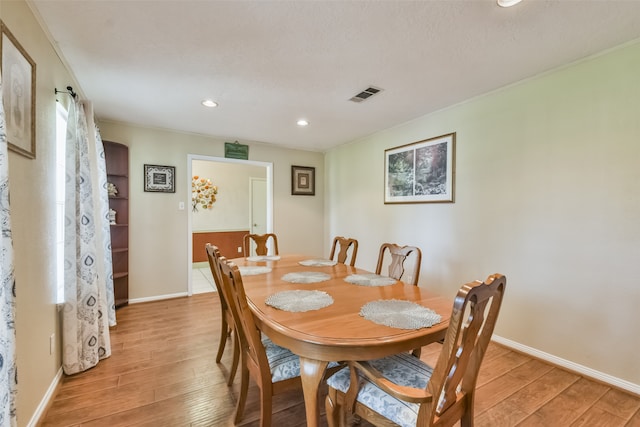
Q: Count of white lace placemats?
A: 7